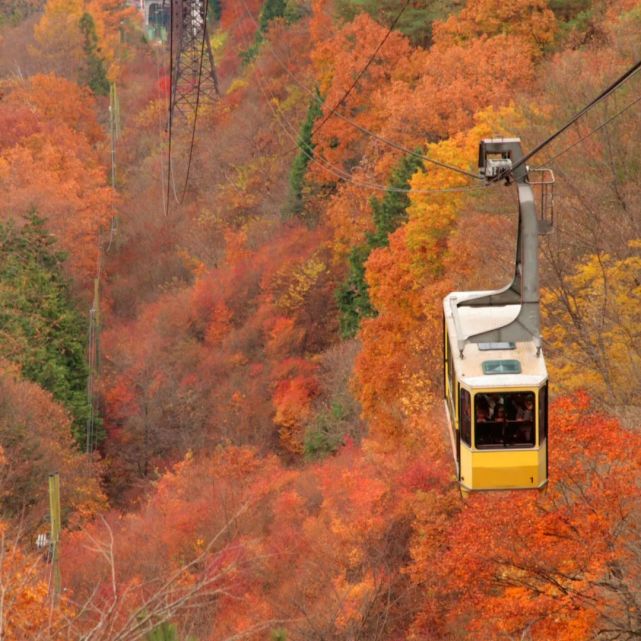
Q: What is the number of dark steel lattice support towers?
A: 1